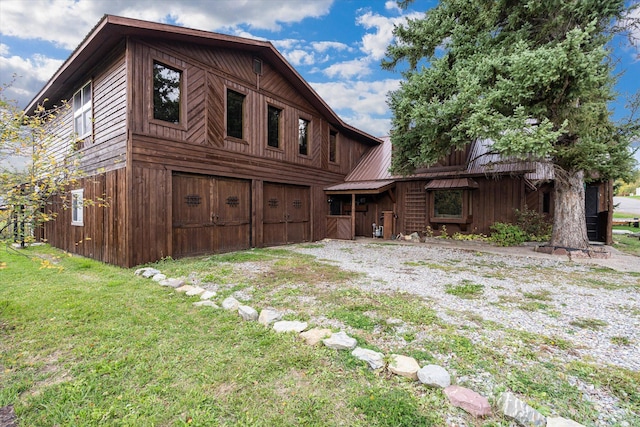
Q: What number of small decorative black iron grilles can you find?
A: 4